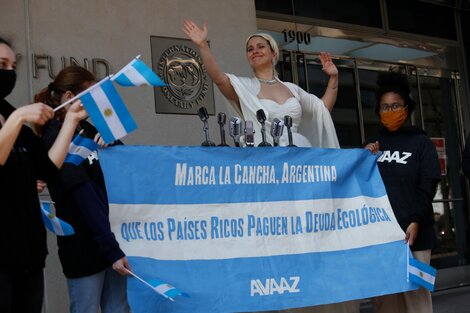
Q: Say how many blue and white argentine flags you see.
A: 6